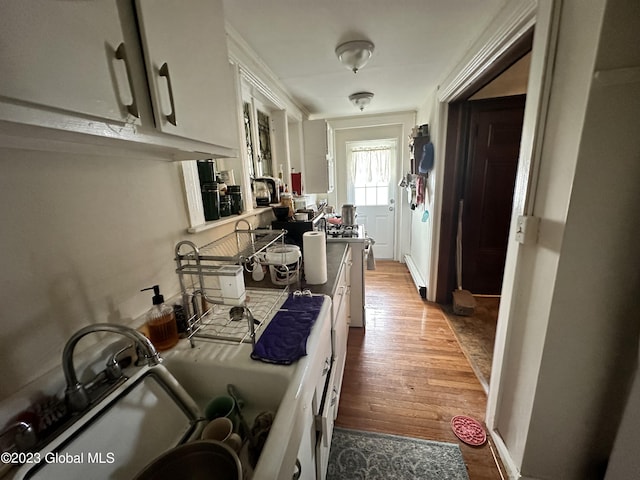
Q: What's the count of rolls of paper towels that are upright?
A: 1